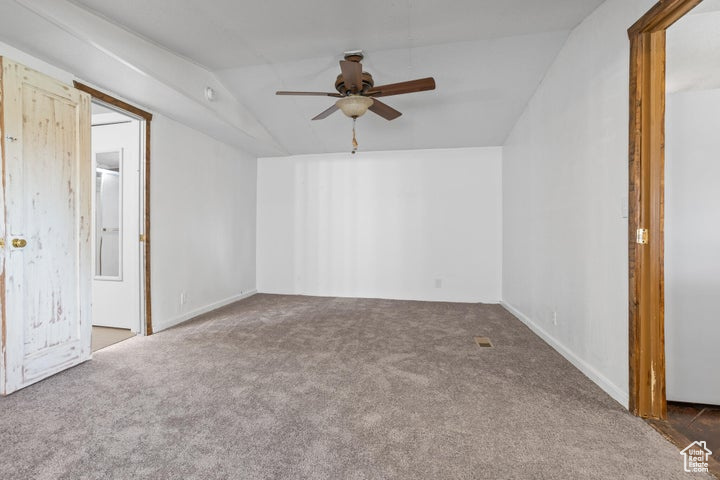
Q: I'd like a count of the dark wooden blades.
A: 5